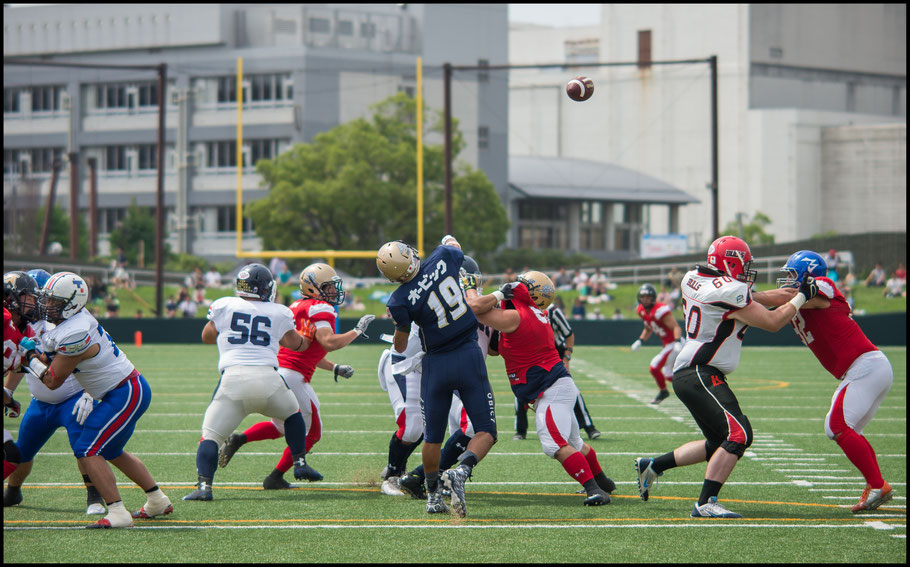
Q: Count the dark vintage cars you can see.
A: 0